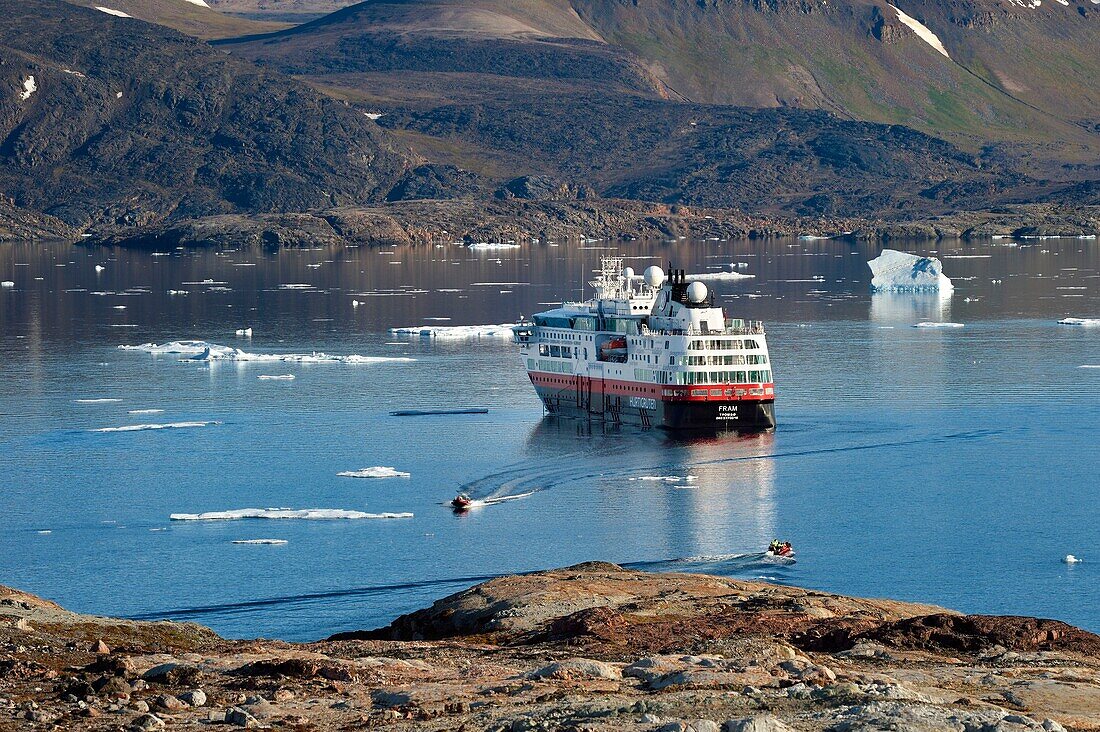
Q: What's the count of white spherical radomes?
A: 3